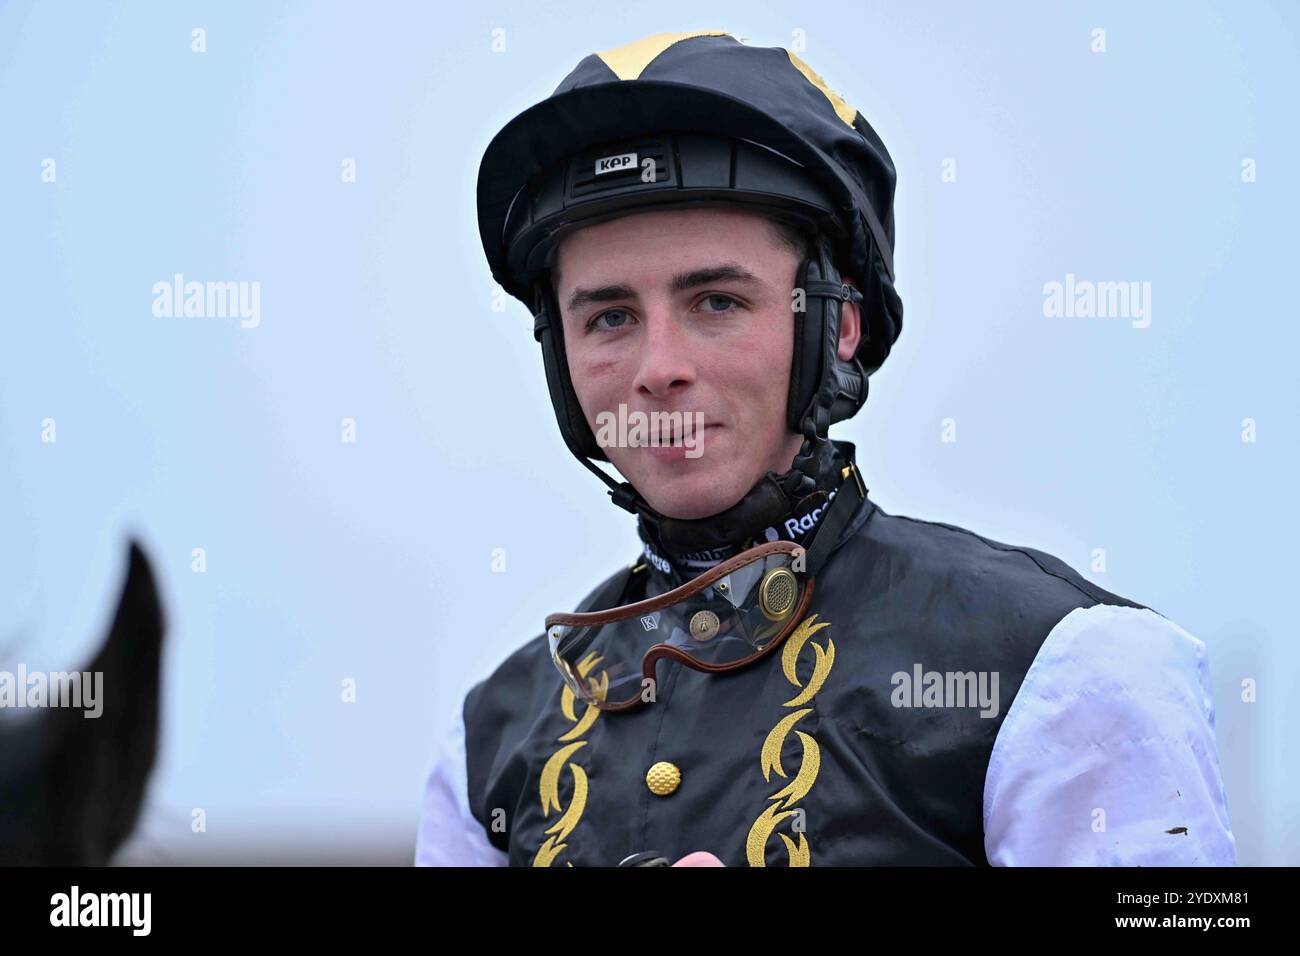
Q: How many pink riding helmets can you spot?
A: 0